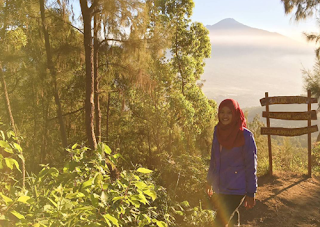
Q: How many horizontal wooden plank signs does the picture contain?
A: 3